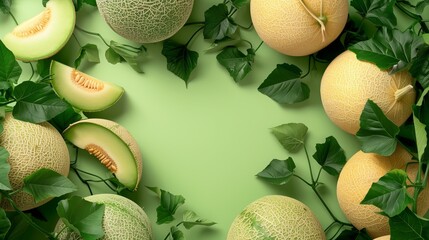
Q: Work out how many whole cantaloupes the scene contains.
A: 7